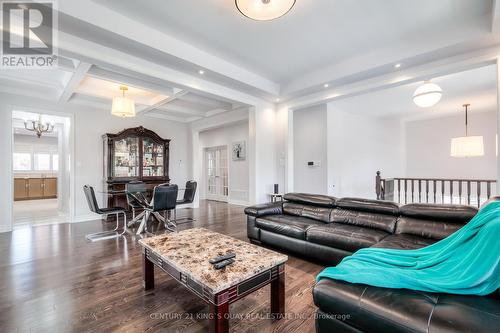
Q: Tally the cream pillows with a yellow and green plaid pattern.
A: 0